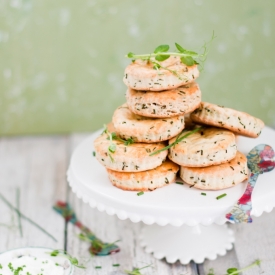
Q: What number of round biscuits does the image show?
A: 8